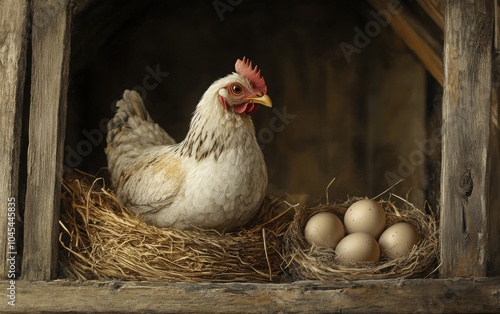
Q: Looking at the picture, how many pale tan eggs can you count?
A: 4